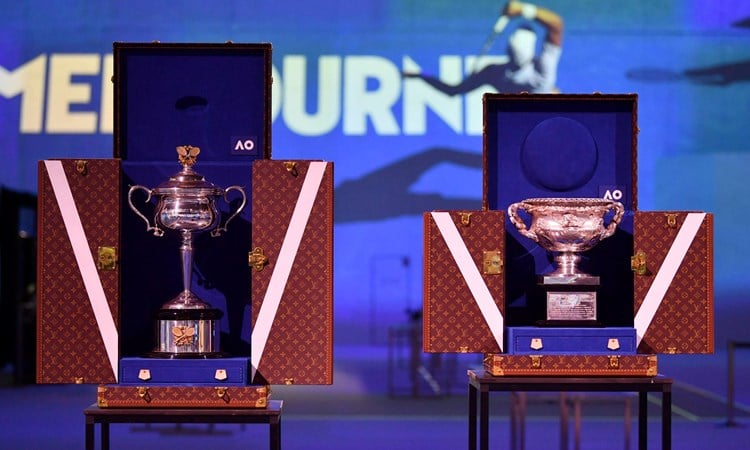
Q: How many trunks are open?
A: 2